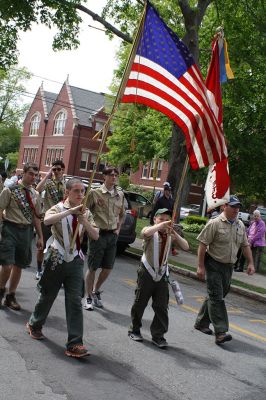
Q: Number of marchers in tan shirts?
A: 6